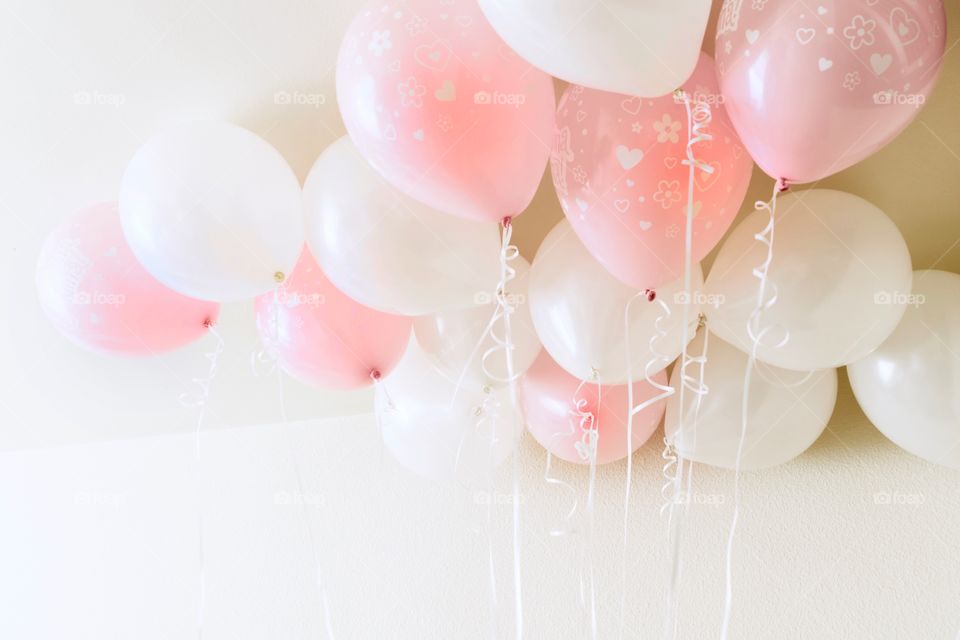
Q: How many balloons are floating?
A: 15